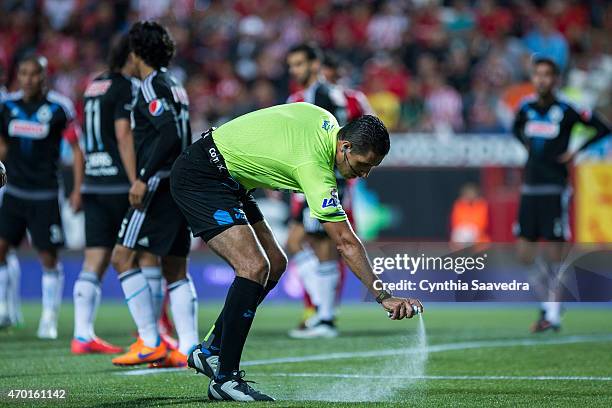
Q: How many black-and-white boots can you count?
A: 2